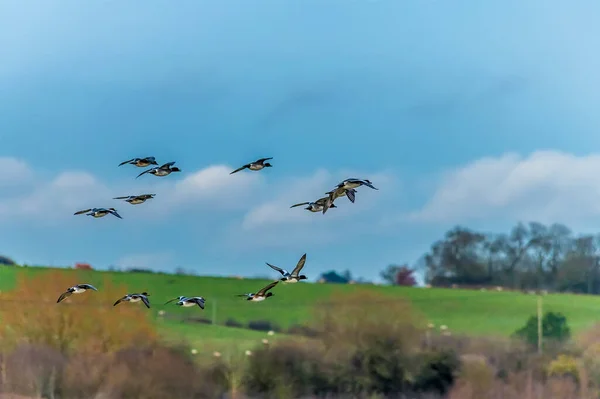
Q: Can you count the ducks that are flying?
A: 13